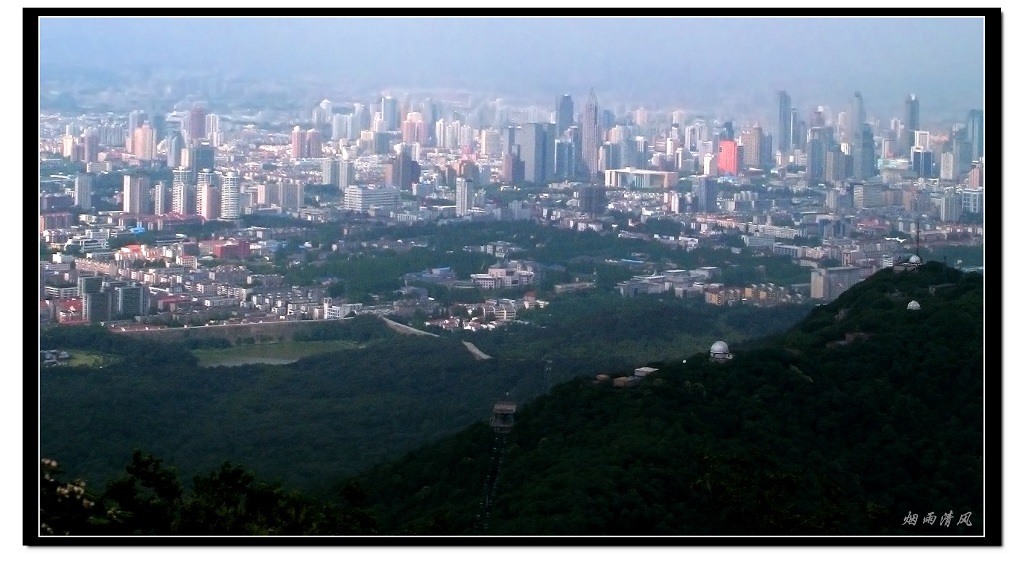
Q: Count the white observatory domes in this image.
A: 3